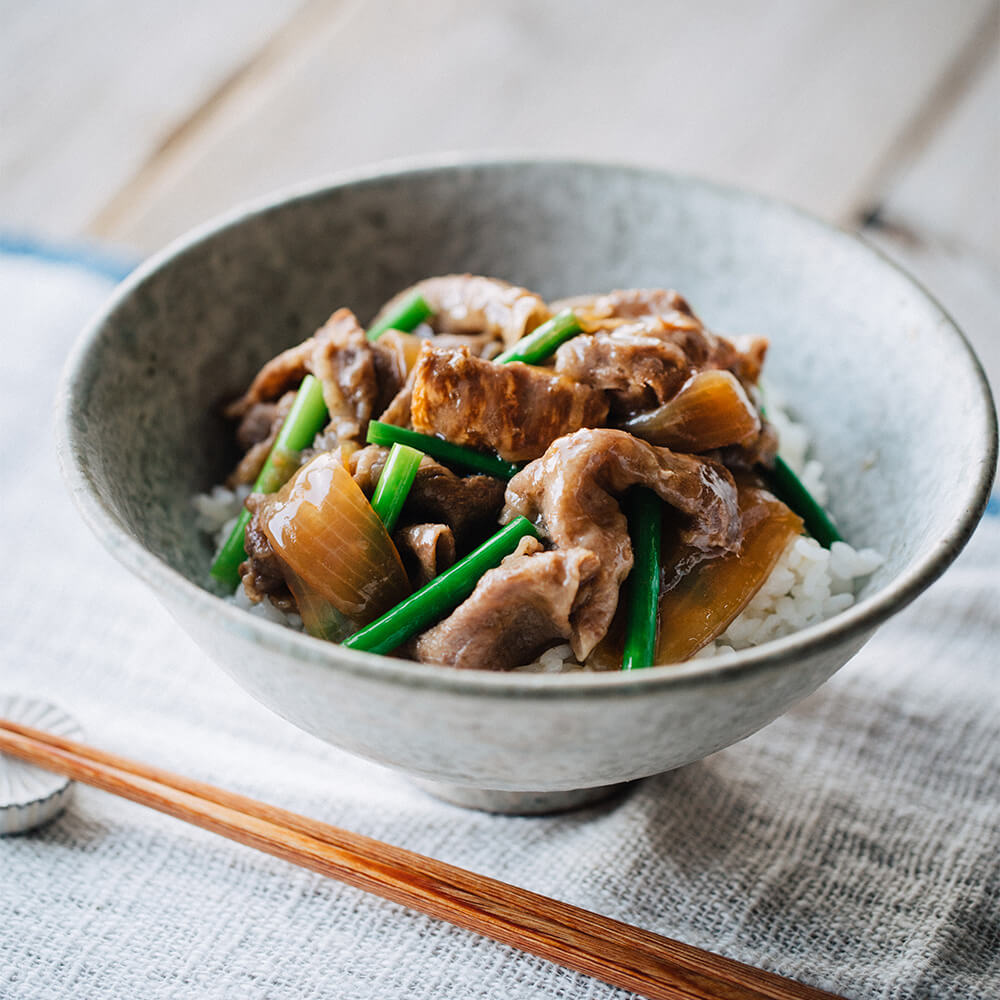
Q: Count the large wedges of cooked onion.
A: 3